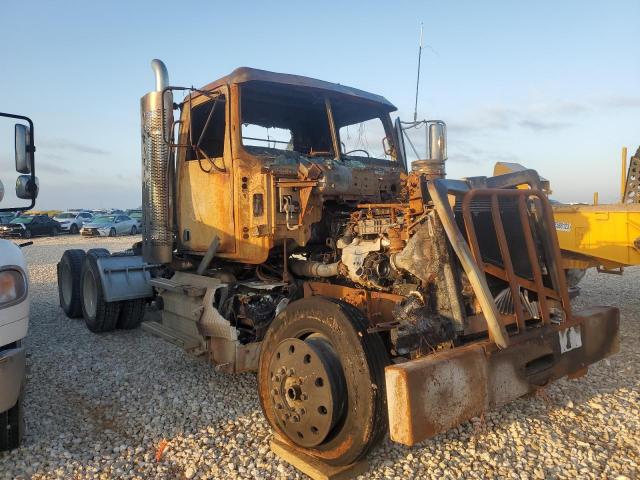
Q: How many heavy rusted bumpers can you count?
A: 1